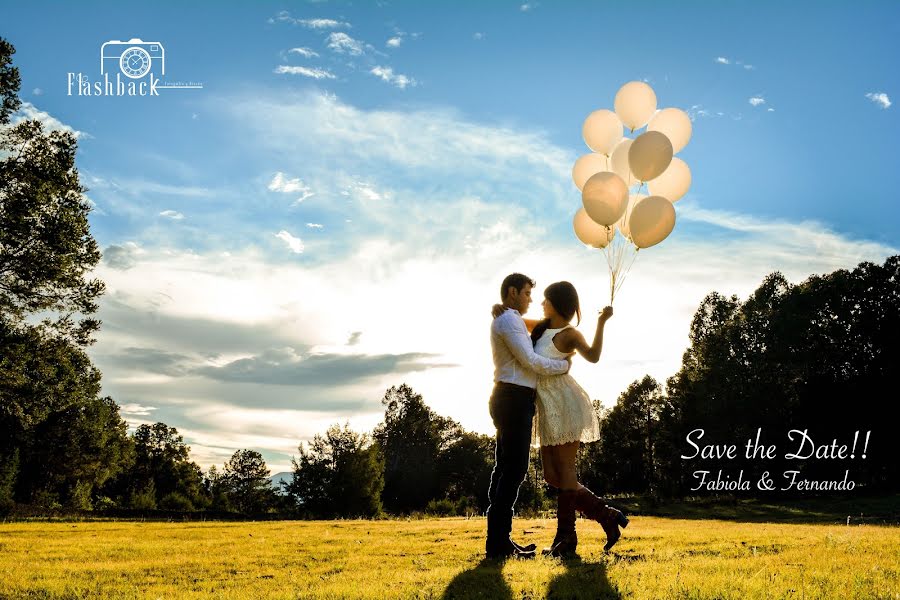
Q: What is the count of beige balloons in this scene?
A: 11